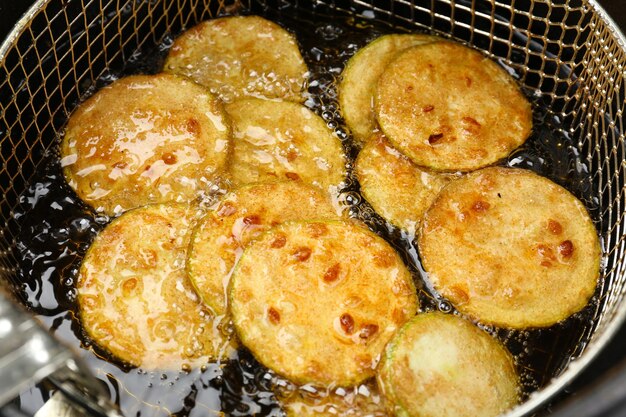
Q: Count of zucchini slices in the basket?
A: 12